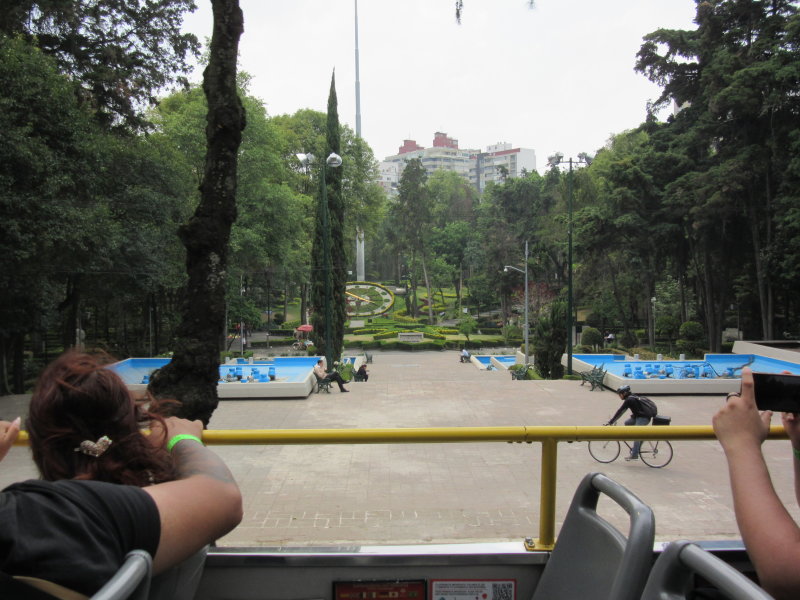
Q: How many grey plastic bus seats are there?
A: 3